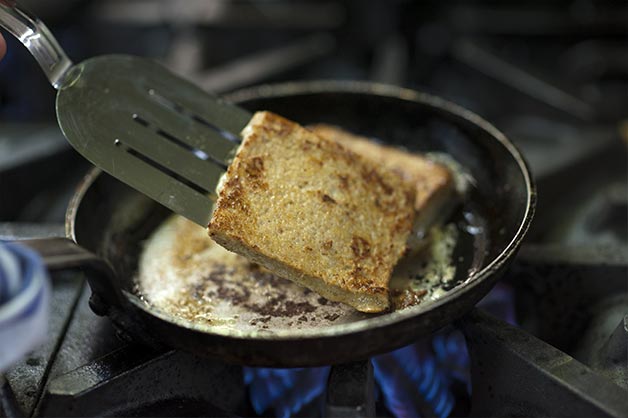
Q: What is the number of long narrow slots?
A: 3